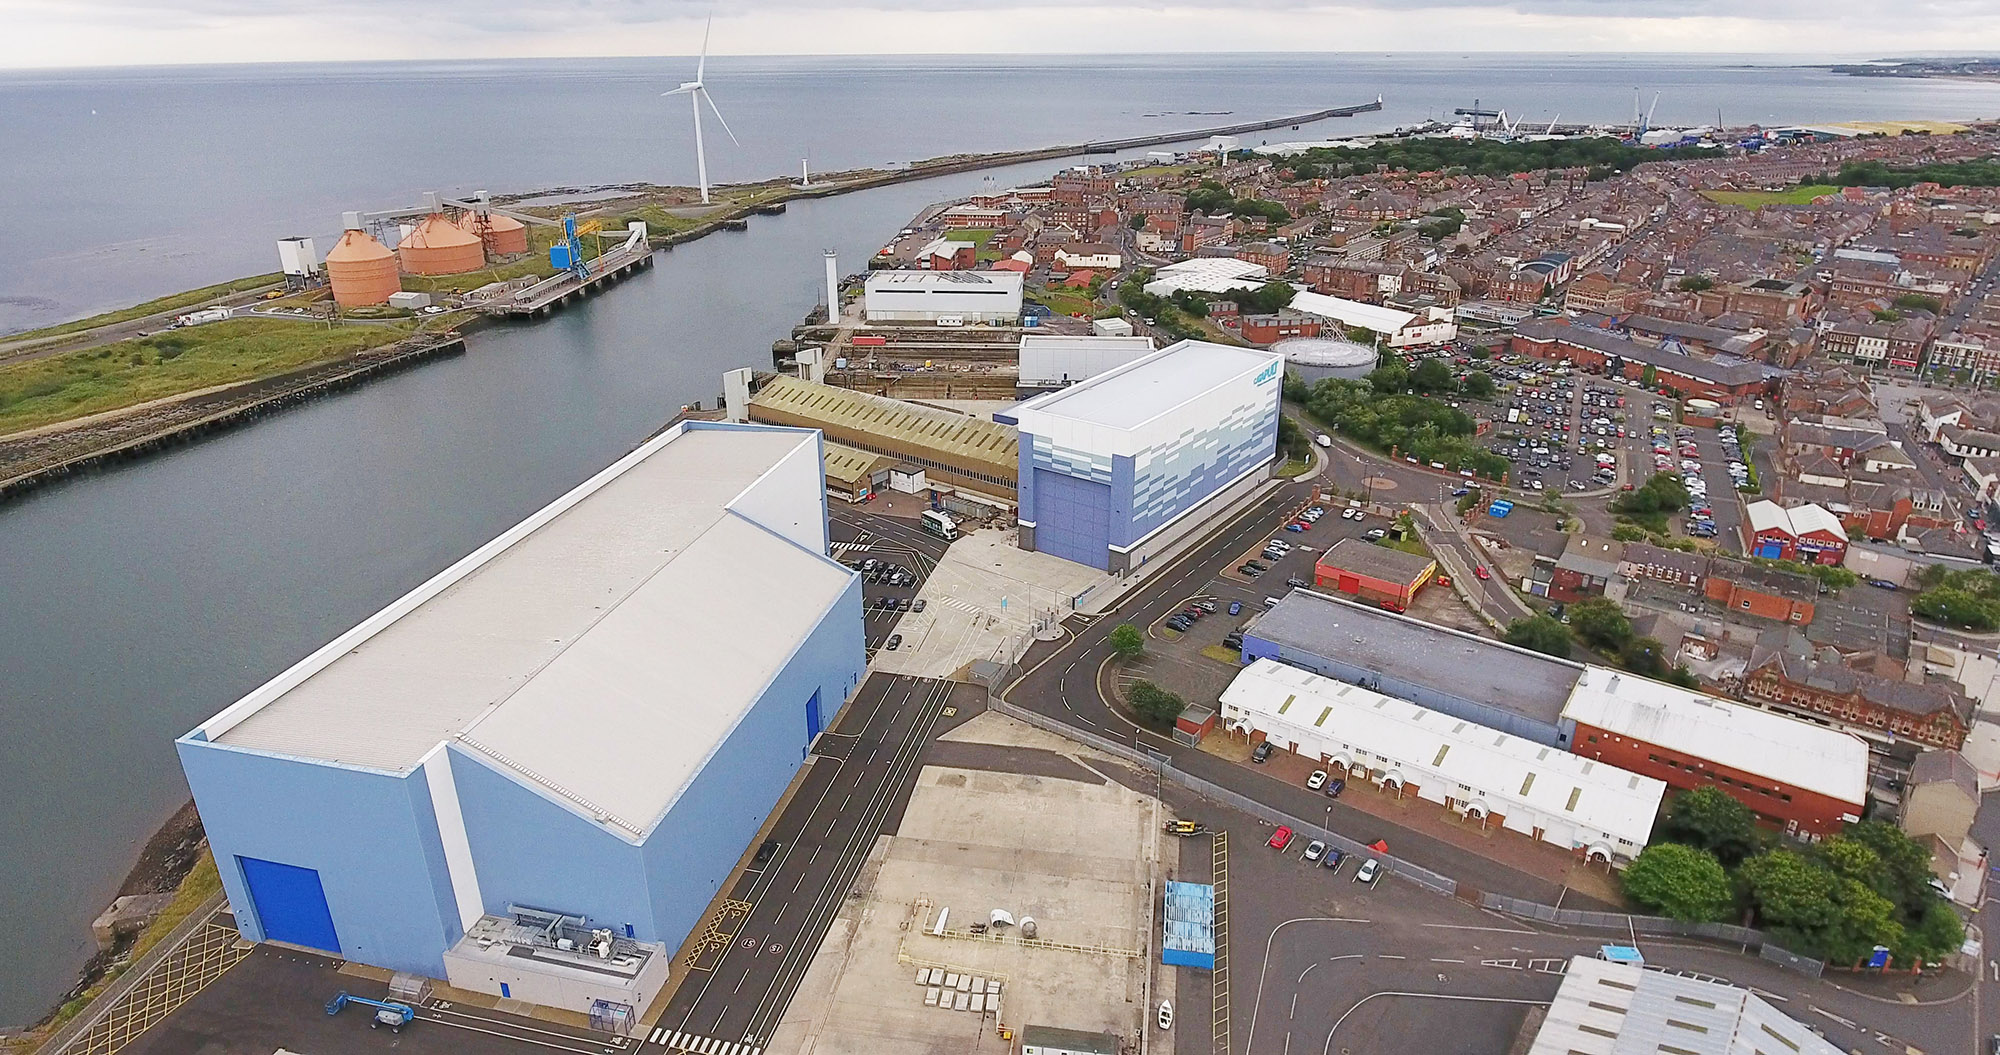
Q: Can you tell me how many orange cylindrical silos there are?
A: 3